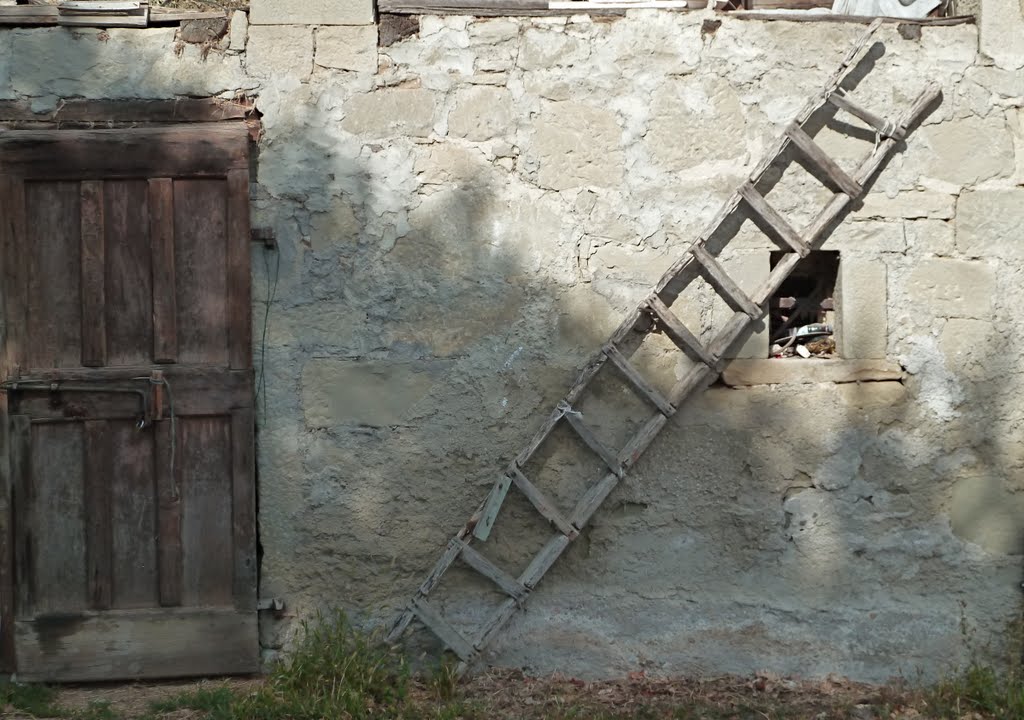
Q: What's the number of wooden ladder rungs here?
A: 10